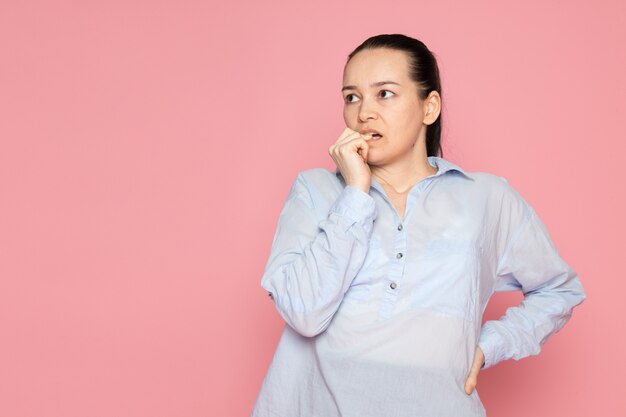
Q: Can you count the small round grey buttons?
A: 3